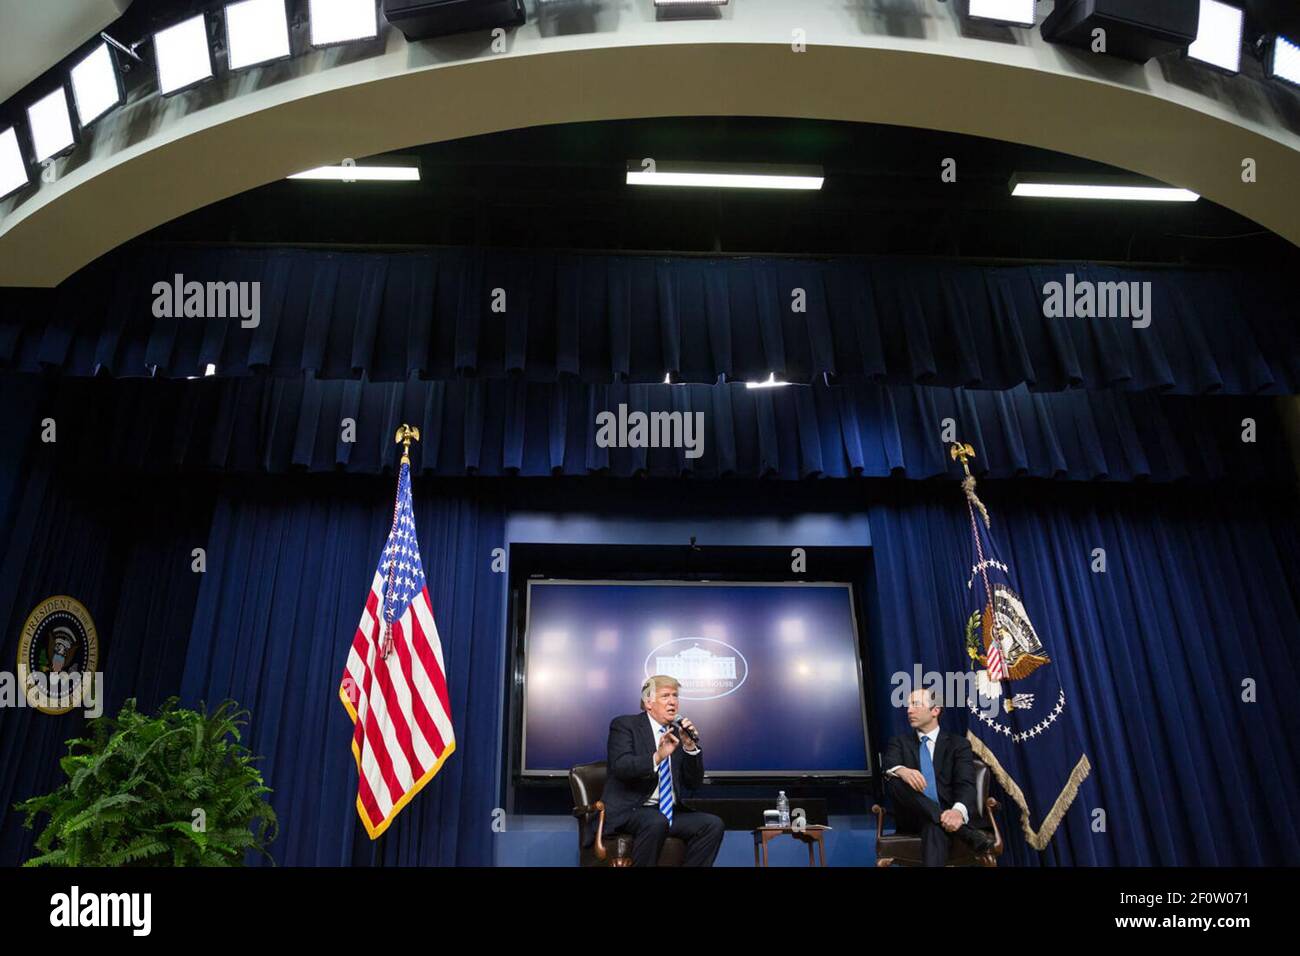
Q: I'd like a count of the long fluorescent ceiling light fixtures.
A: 3